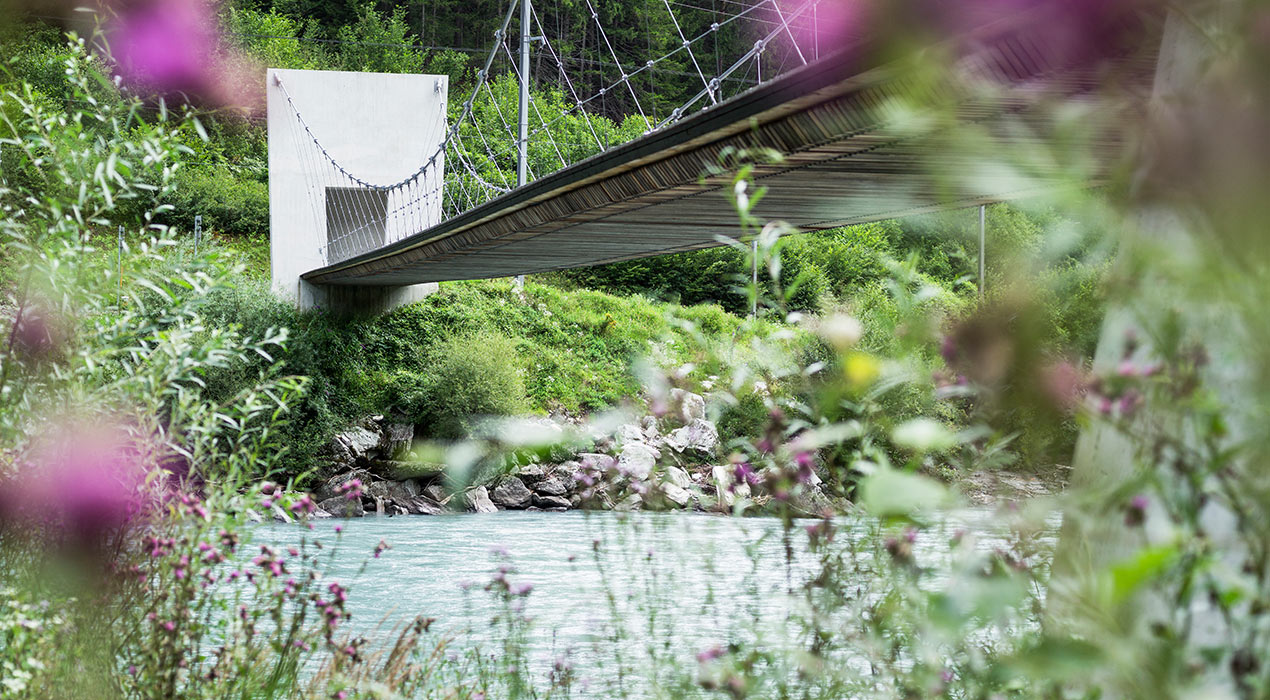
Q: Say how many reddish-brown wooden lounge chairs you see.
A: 0